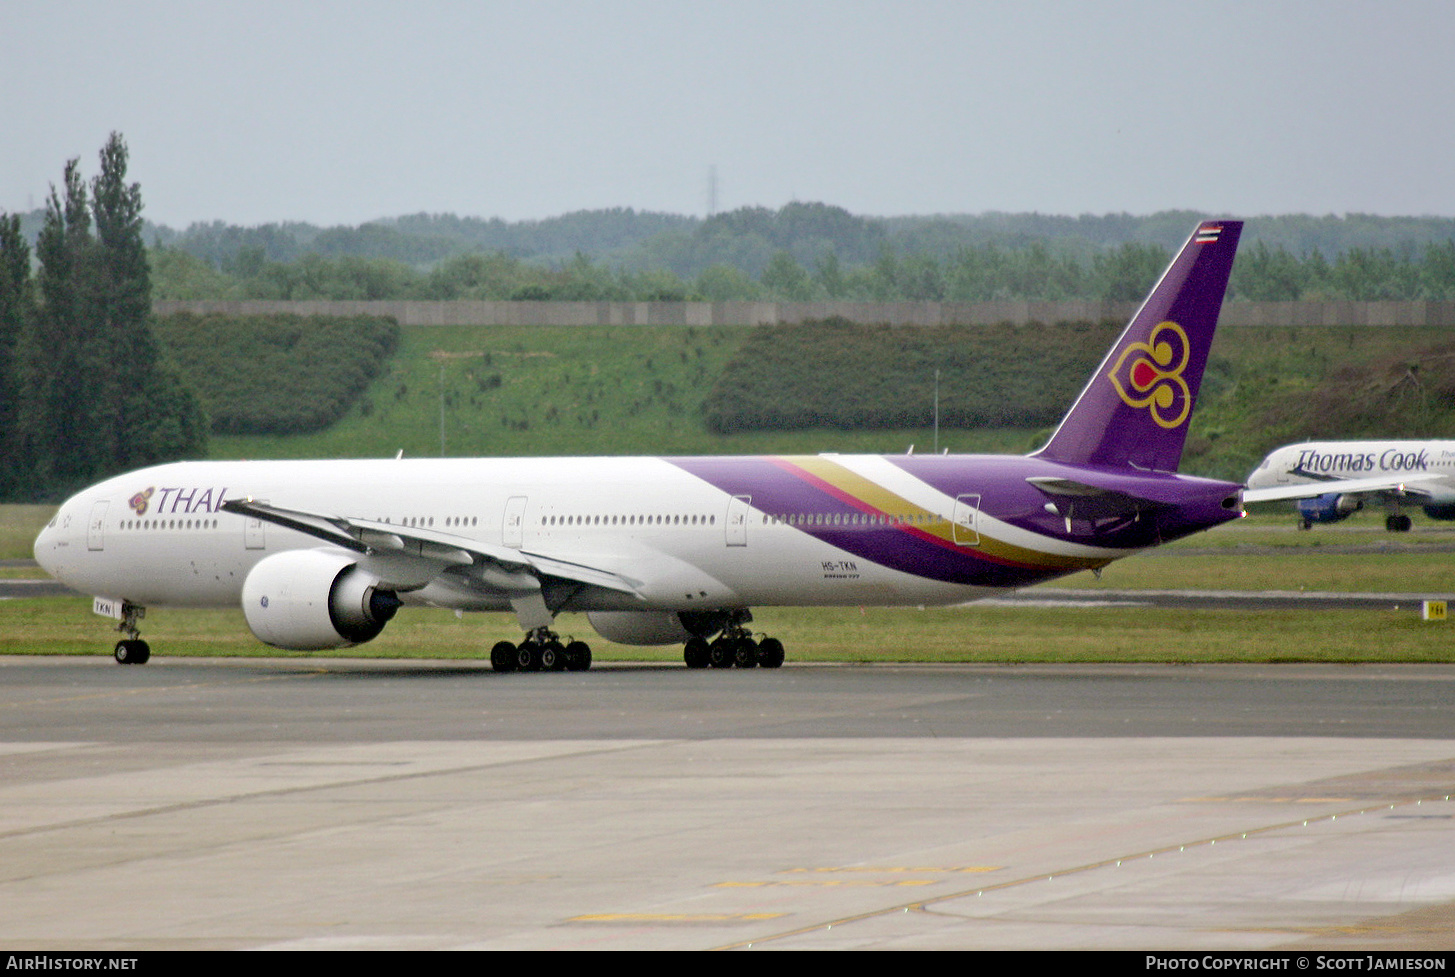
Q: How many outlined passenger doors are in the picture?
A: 5